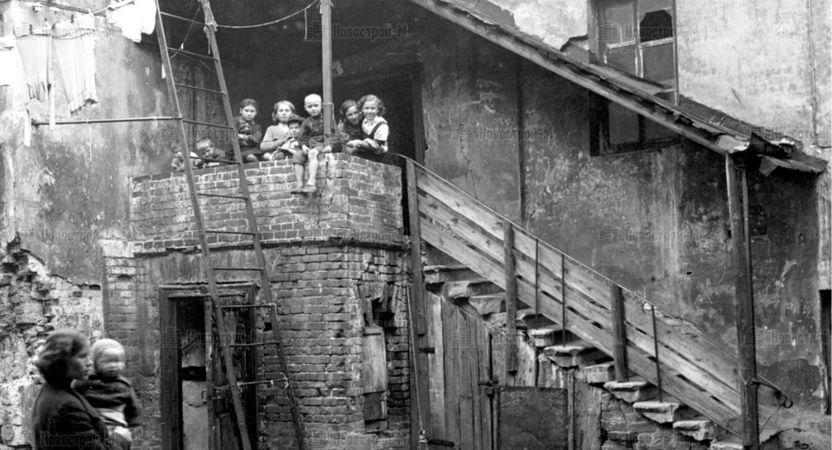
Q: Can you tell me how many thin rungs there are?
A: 11